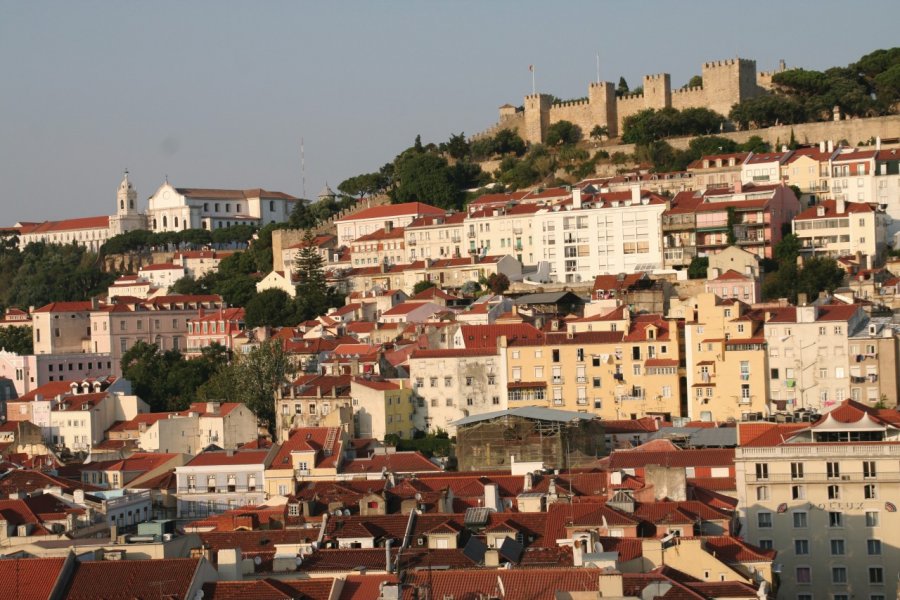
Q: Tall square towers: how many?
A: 4